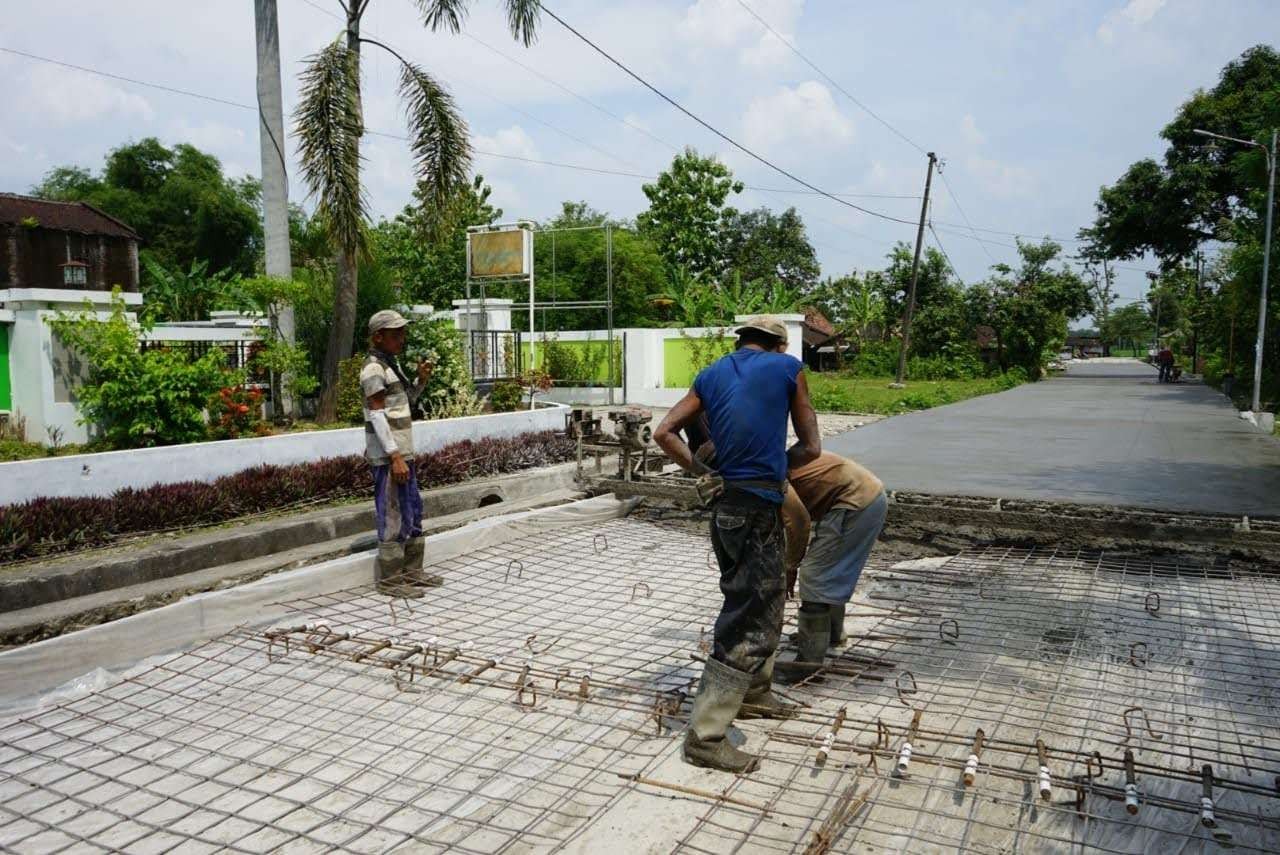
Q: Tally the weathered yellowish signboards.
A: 1